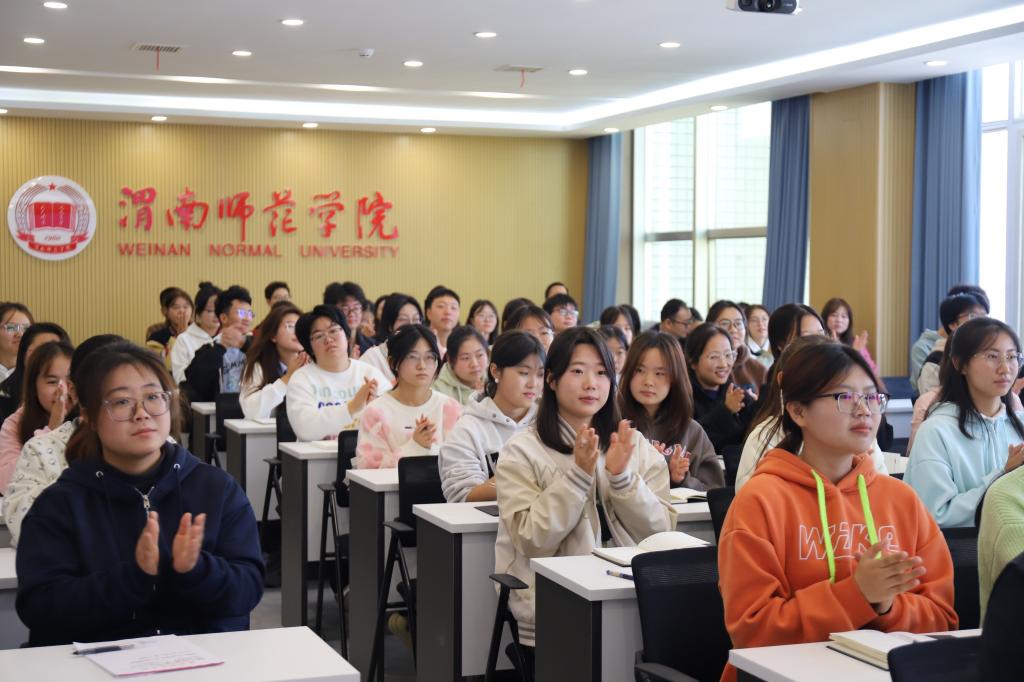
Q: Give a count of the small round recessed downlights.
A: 15